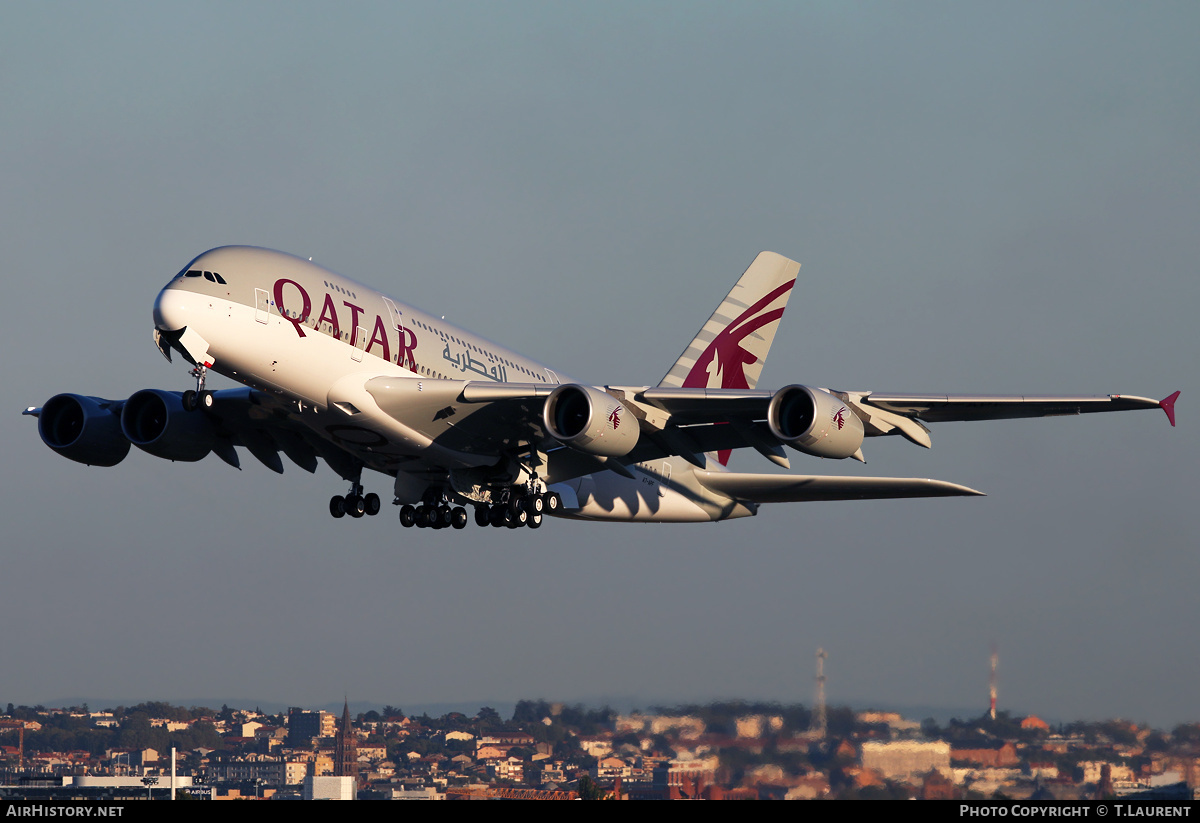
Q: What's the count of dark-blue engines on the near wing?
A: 0